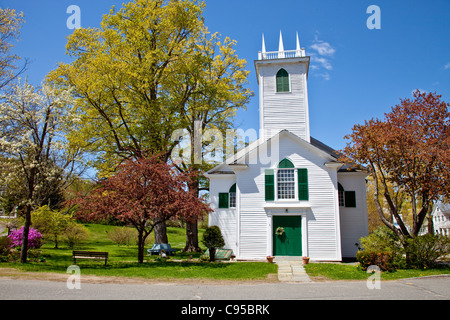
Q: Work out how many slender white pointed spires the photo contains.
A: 3